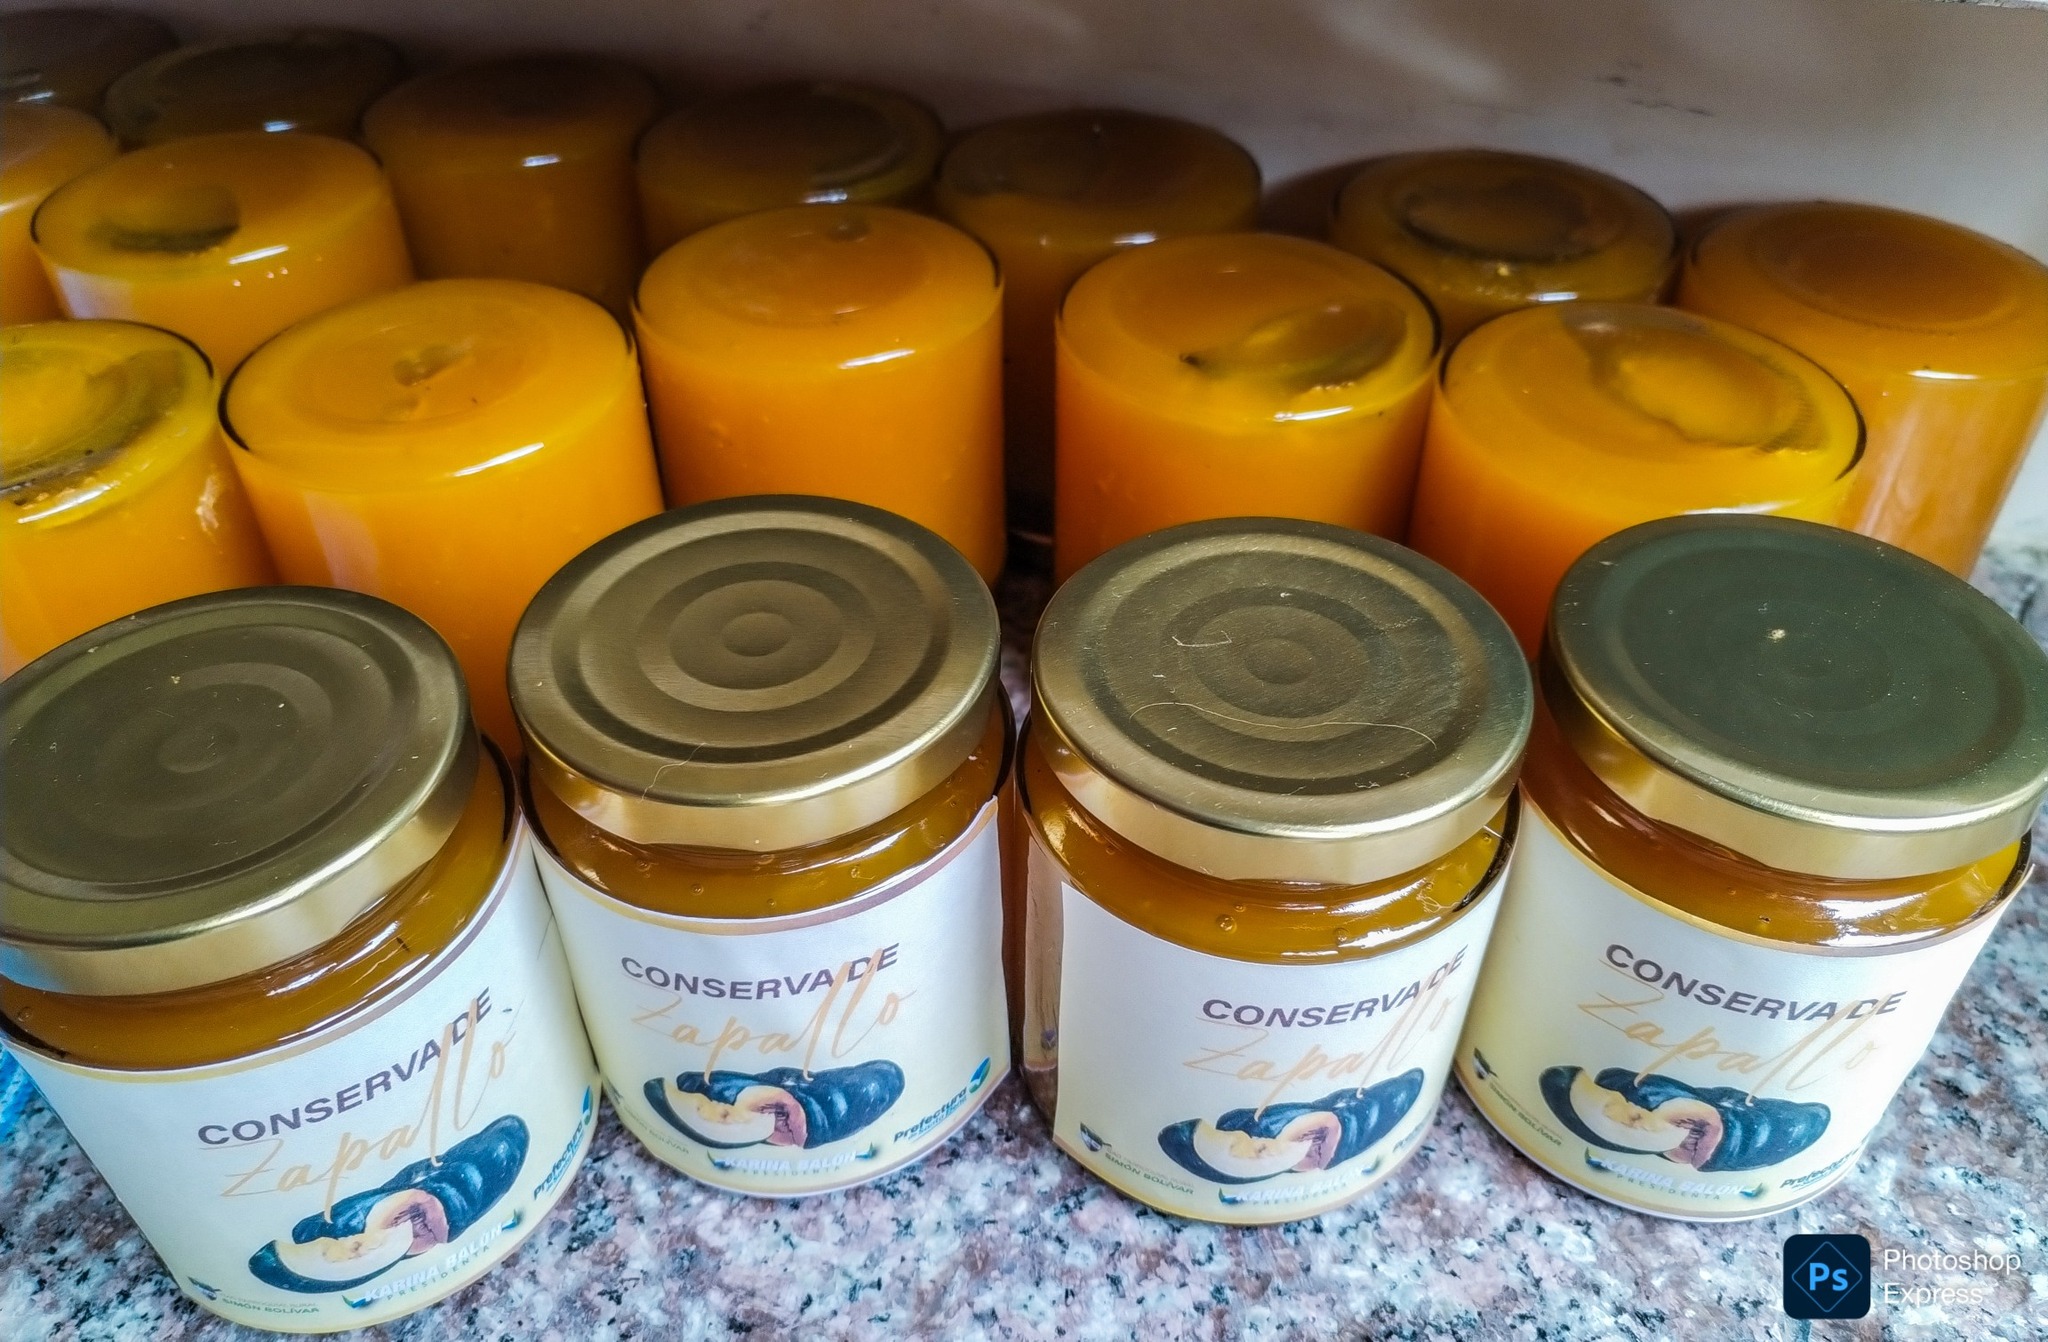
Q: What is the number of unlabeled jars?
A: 14